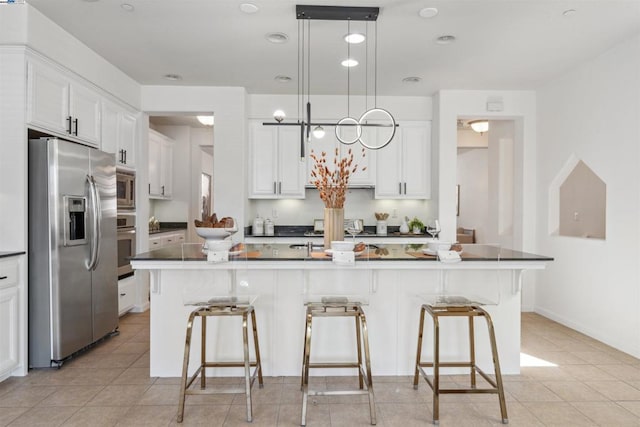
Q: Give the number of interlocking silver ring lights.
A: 2